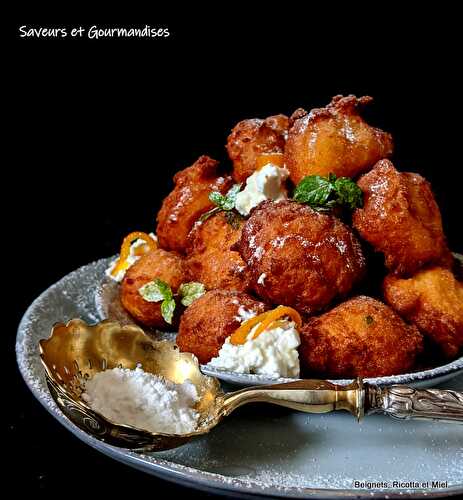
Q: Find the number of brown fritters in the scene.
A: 10